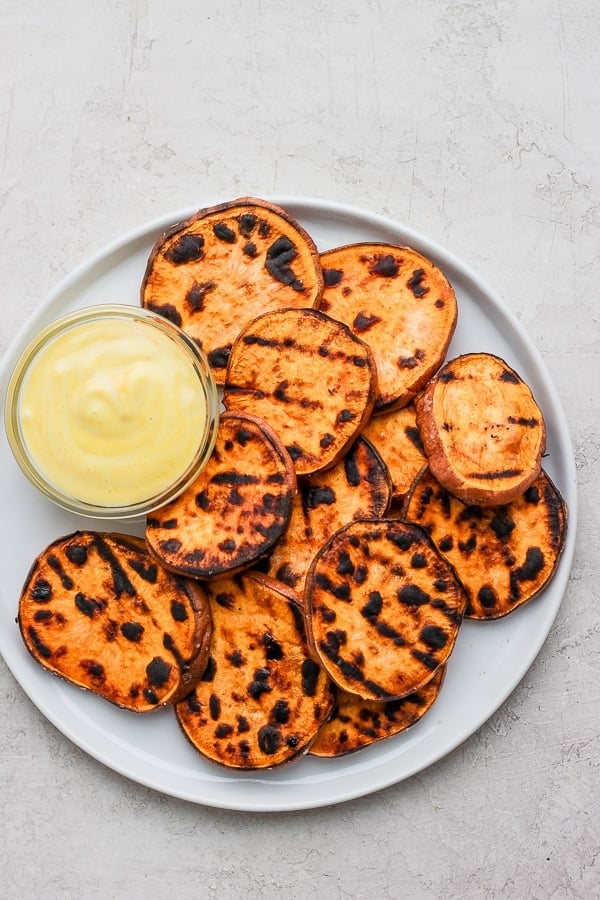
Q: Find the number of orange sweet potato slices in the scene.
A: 12